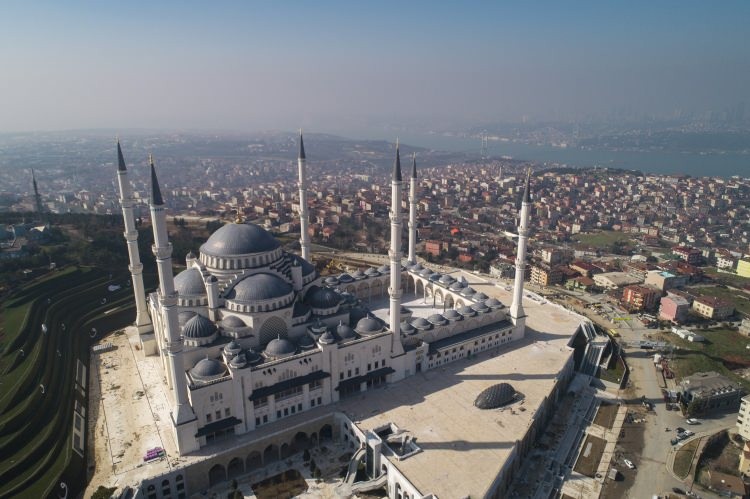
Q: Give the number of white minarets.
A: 6